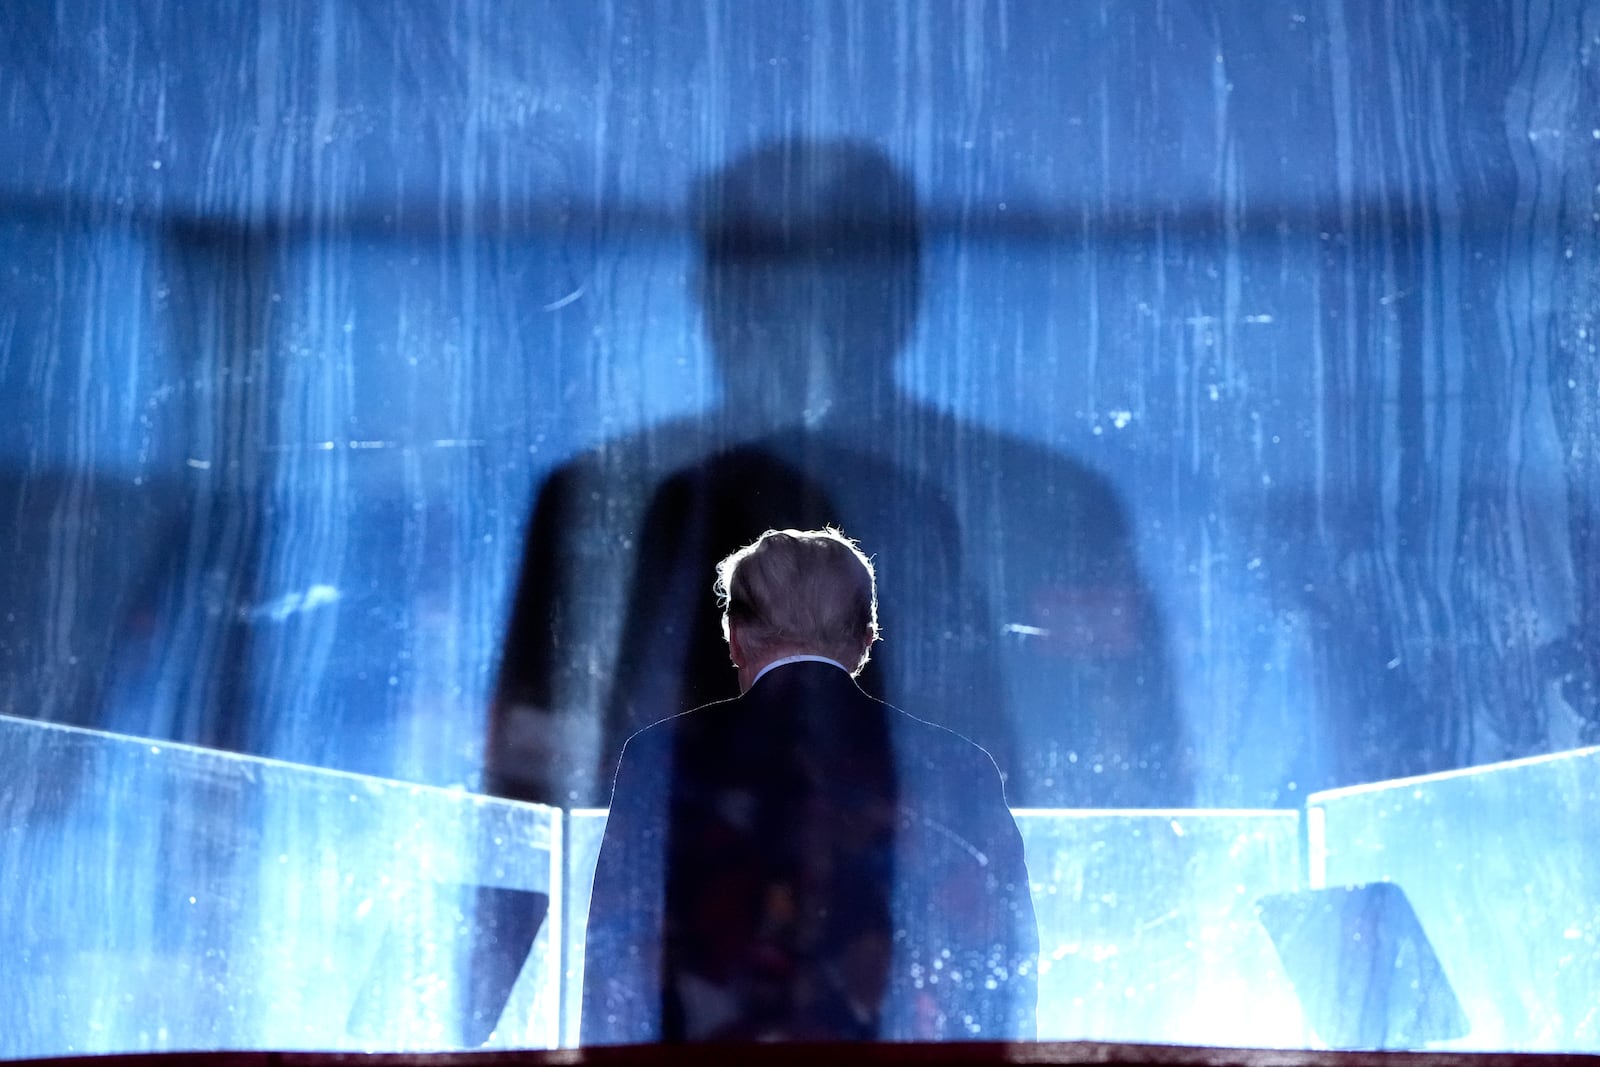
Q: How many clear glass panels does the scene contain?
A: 3